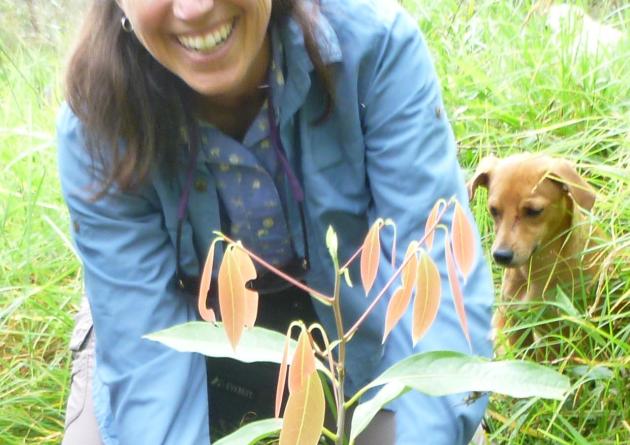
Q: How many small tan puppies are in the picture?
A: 1